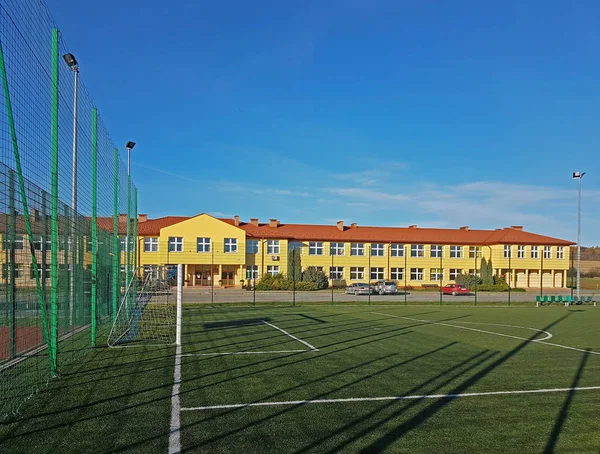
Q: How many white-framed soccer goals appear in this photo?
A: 1